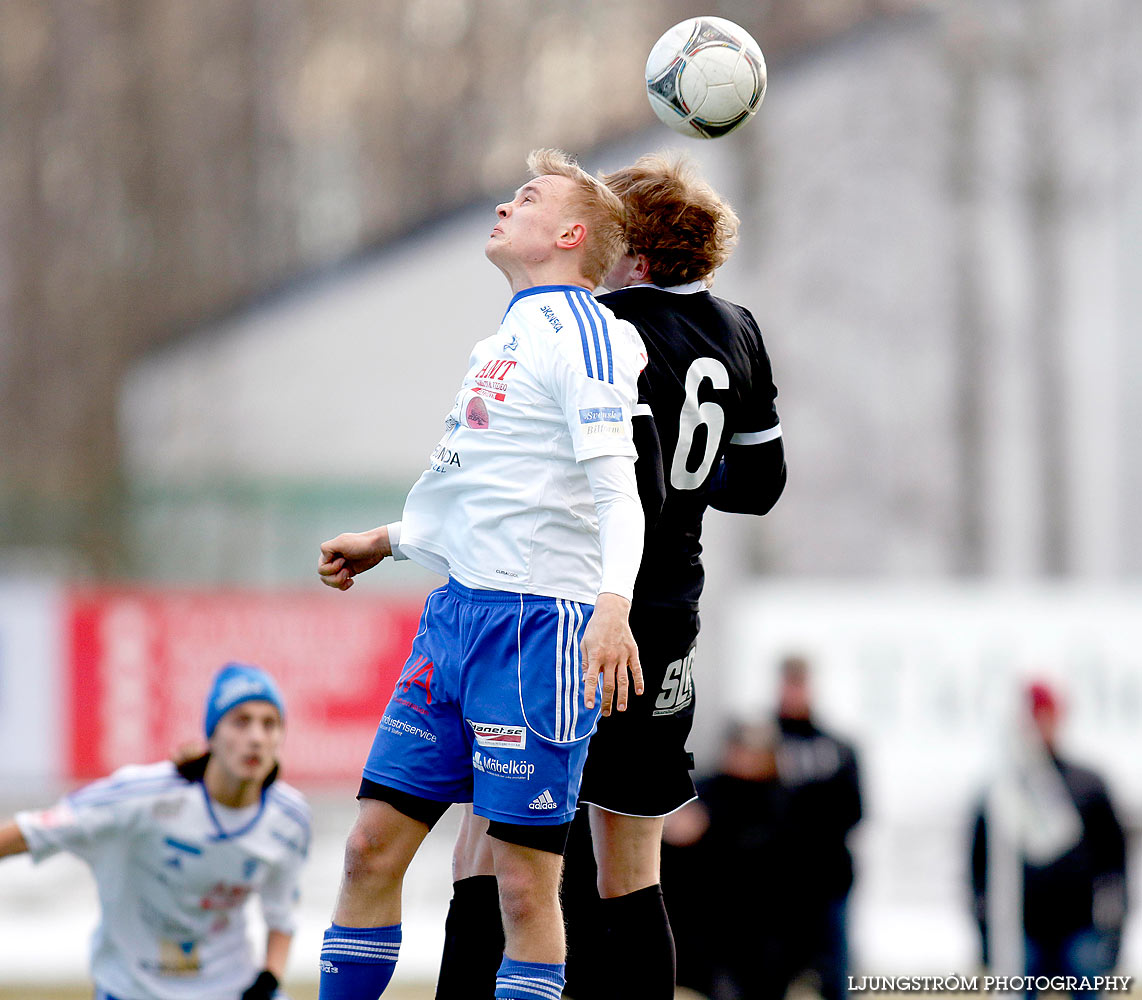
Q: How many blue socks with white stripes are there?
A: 2